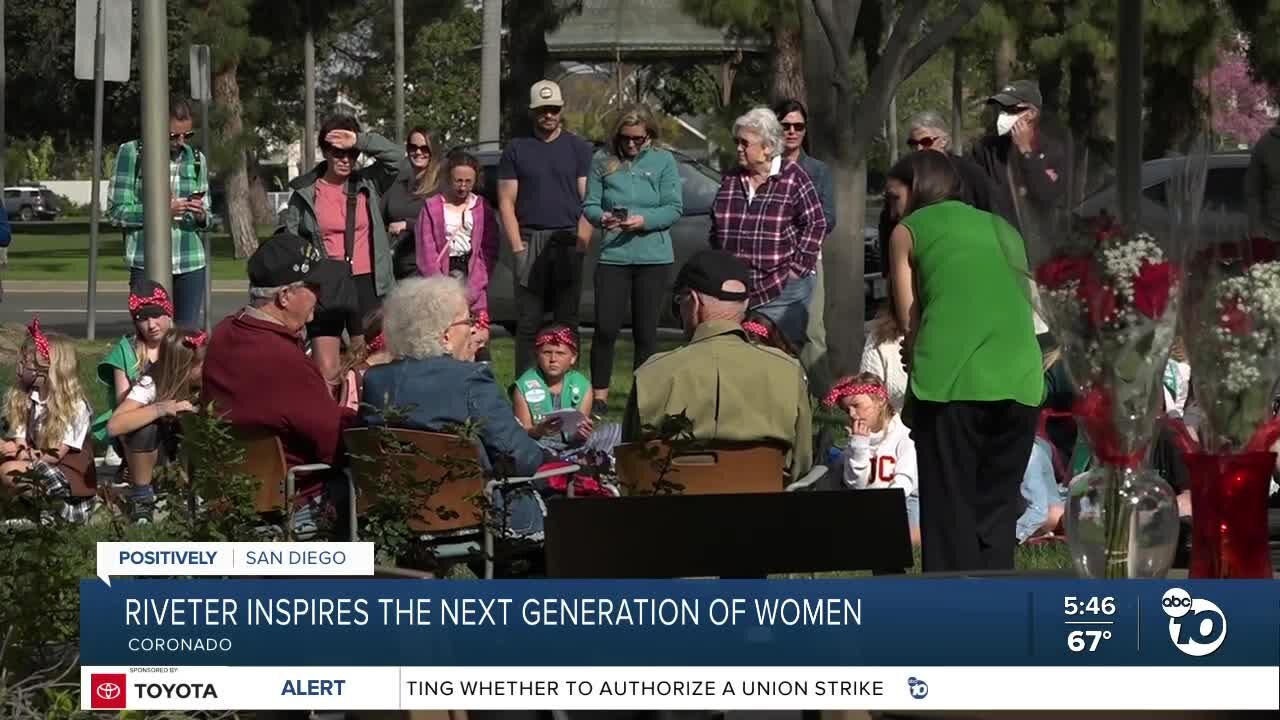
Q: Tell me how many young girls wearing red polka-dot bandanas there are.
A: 8